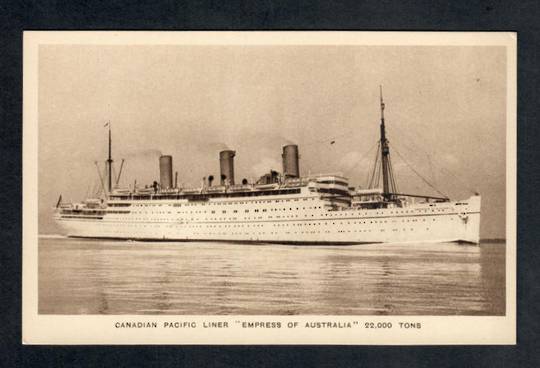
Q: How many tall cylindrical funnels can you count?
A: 3